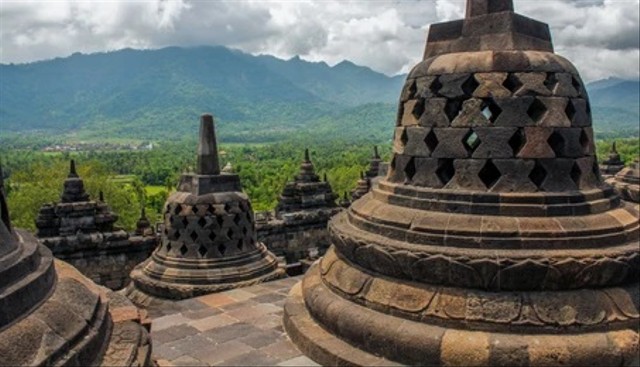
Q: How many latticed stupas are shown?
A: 2